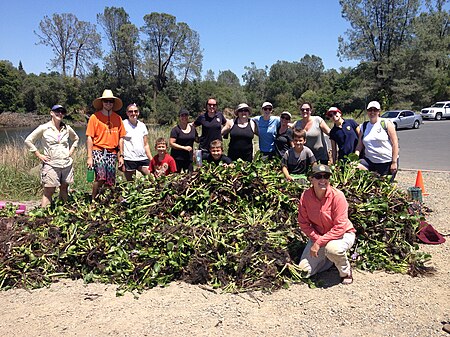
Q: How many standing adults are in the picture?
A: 11